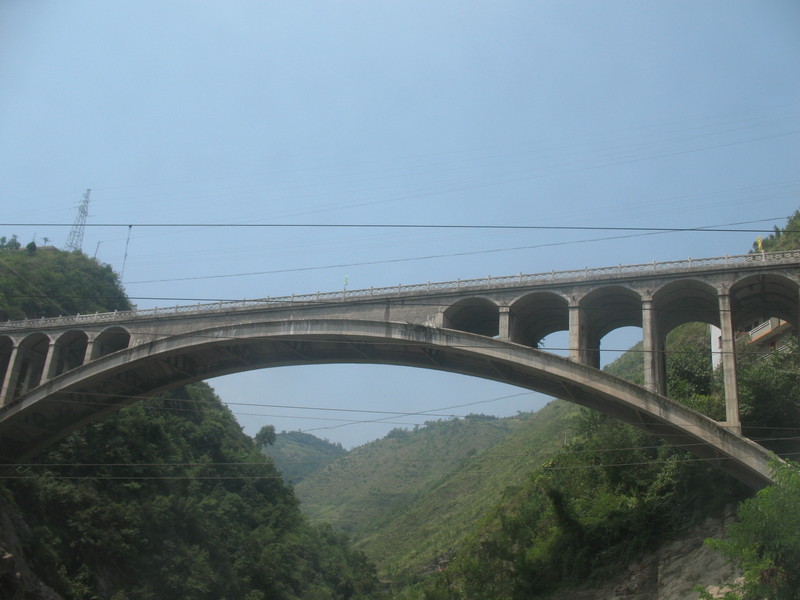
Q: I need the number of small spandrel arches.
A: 9